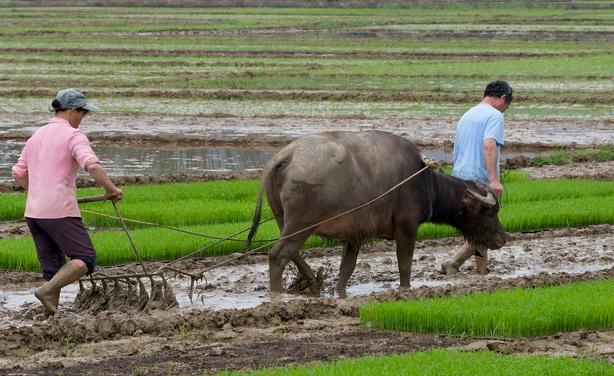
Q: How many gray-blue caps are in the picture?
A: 1